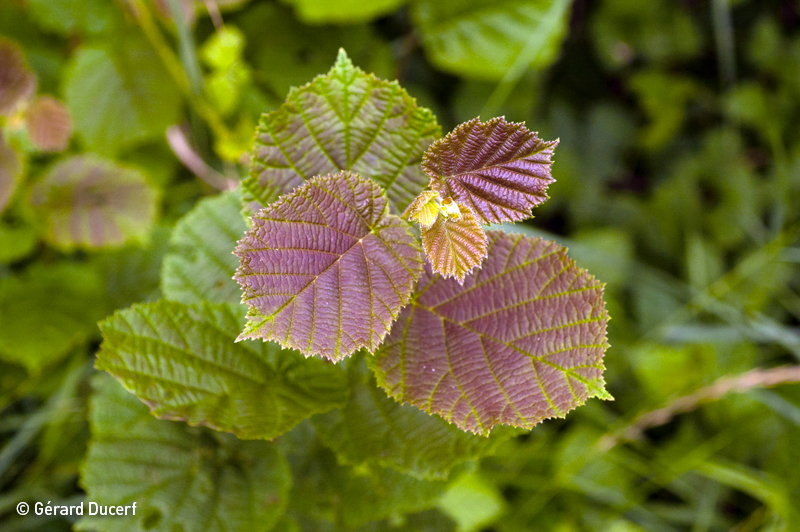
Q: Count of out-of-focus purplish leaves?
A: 4